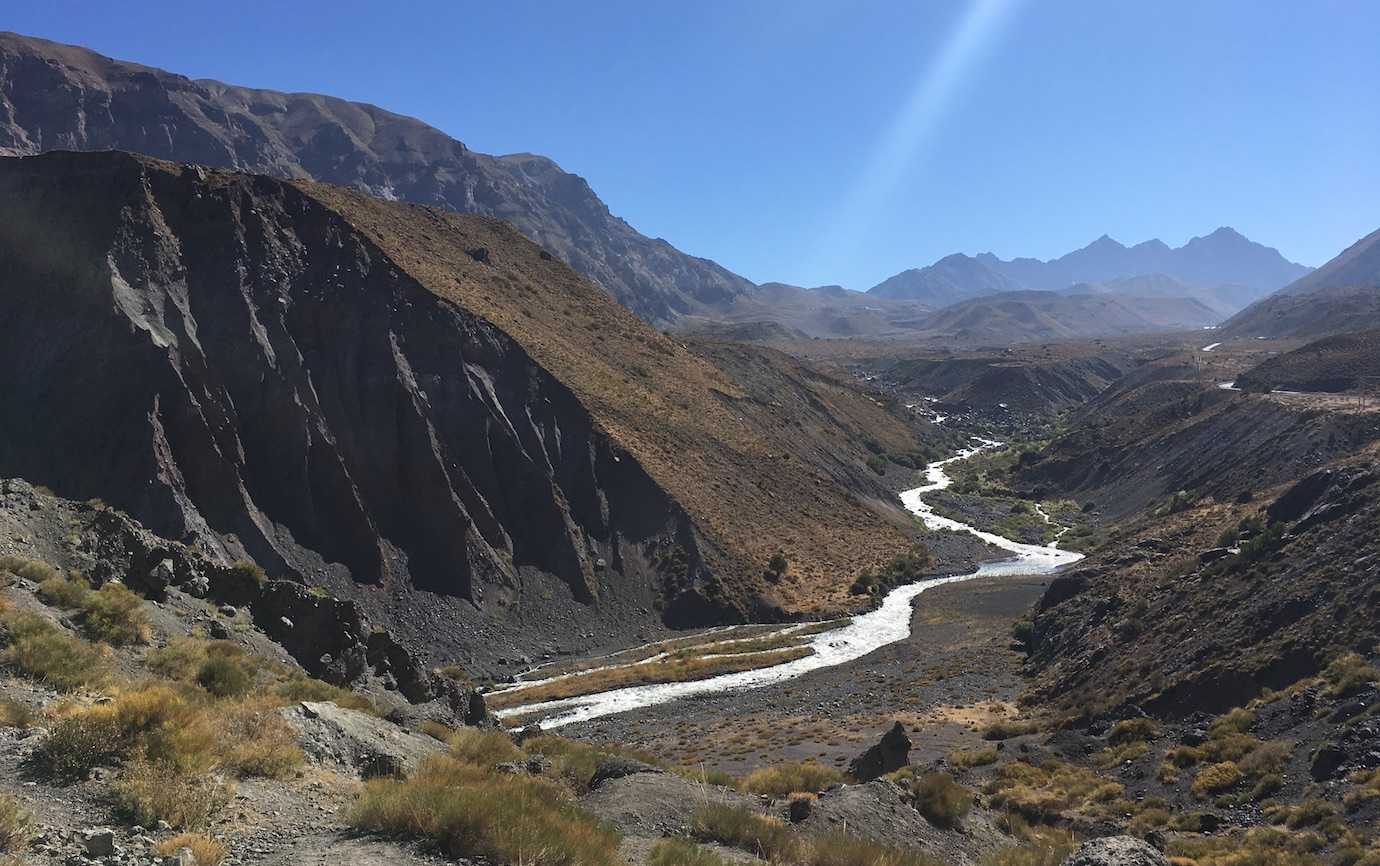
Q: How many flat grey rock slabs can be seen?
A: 1